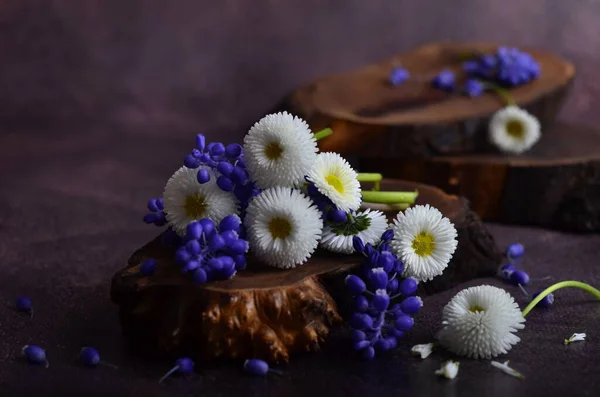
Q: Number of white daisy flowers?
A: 8